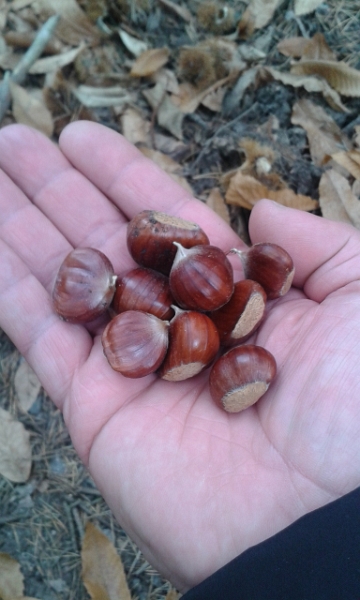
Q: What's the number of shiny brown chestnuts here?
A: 9